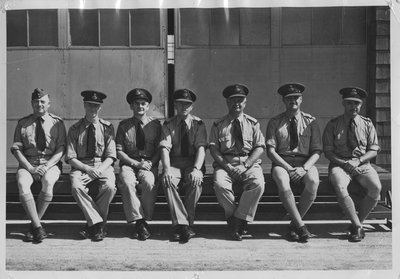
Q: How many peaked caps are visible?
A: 6